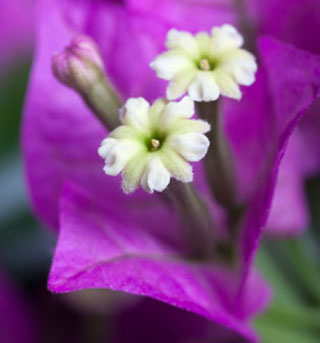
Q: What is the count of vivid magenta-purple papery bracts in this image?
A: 3